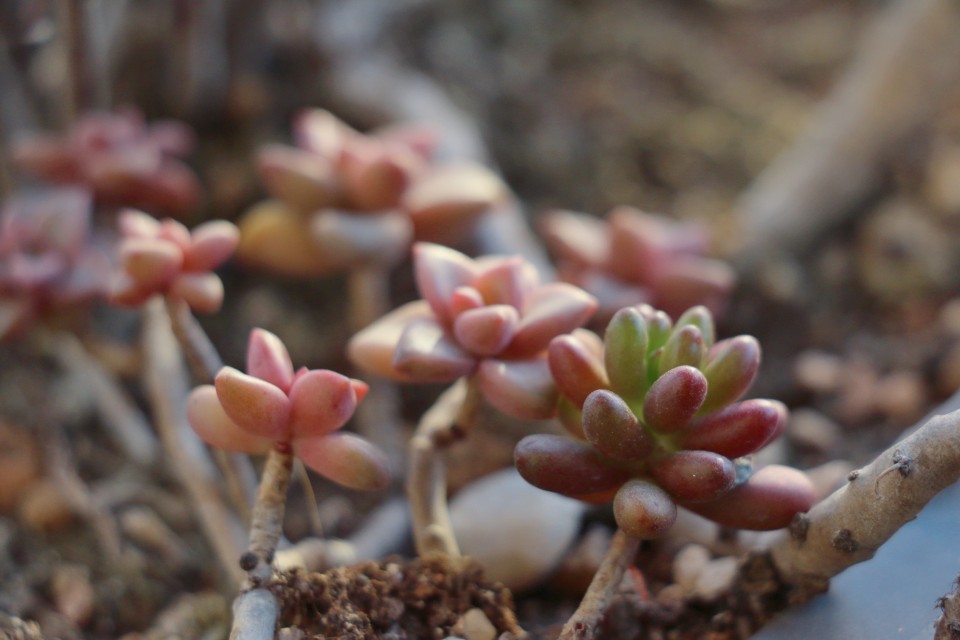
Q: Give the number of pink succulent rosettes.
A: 7